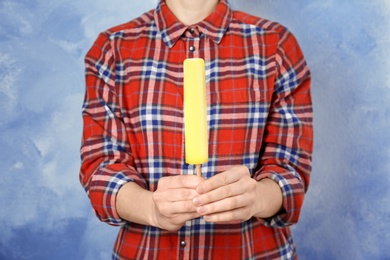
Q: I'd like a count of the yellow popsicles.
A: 1